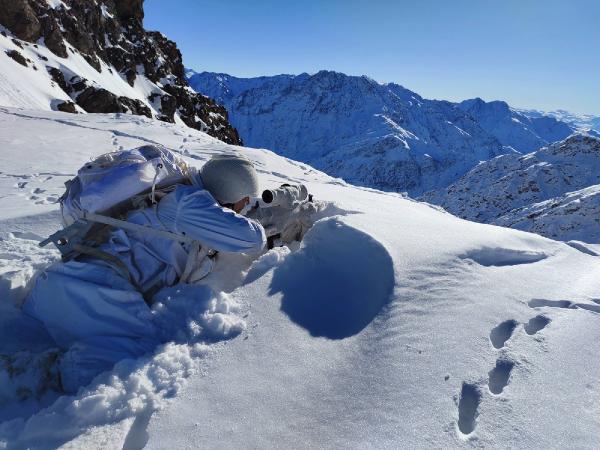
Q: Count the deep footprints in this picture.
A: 4